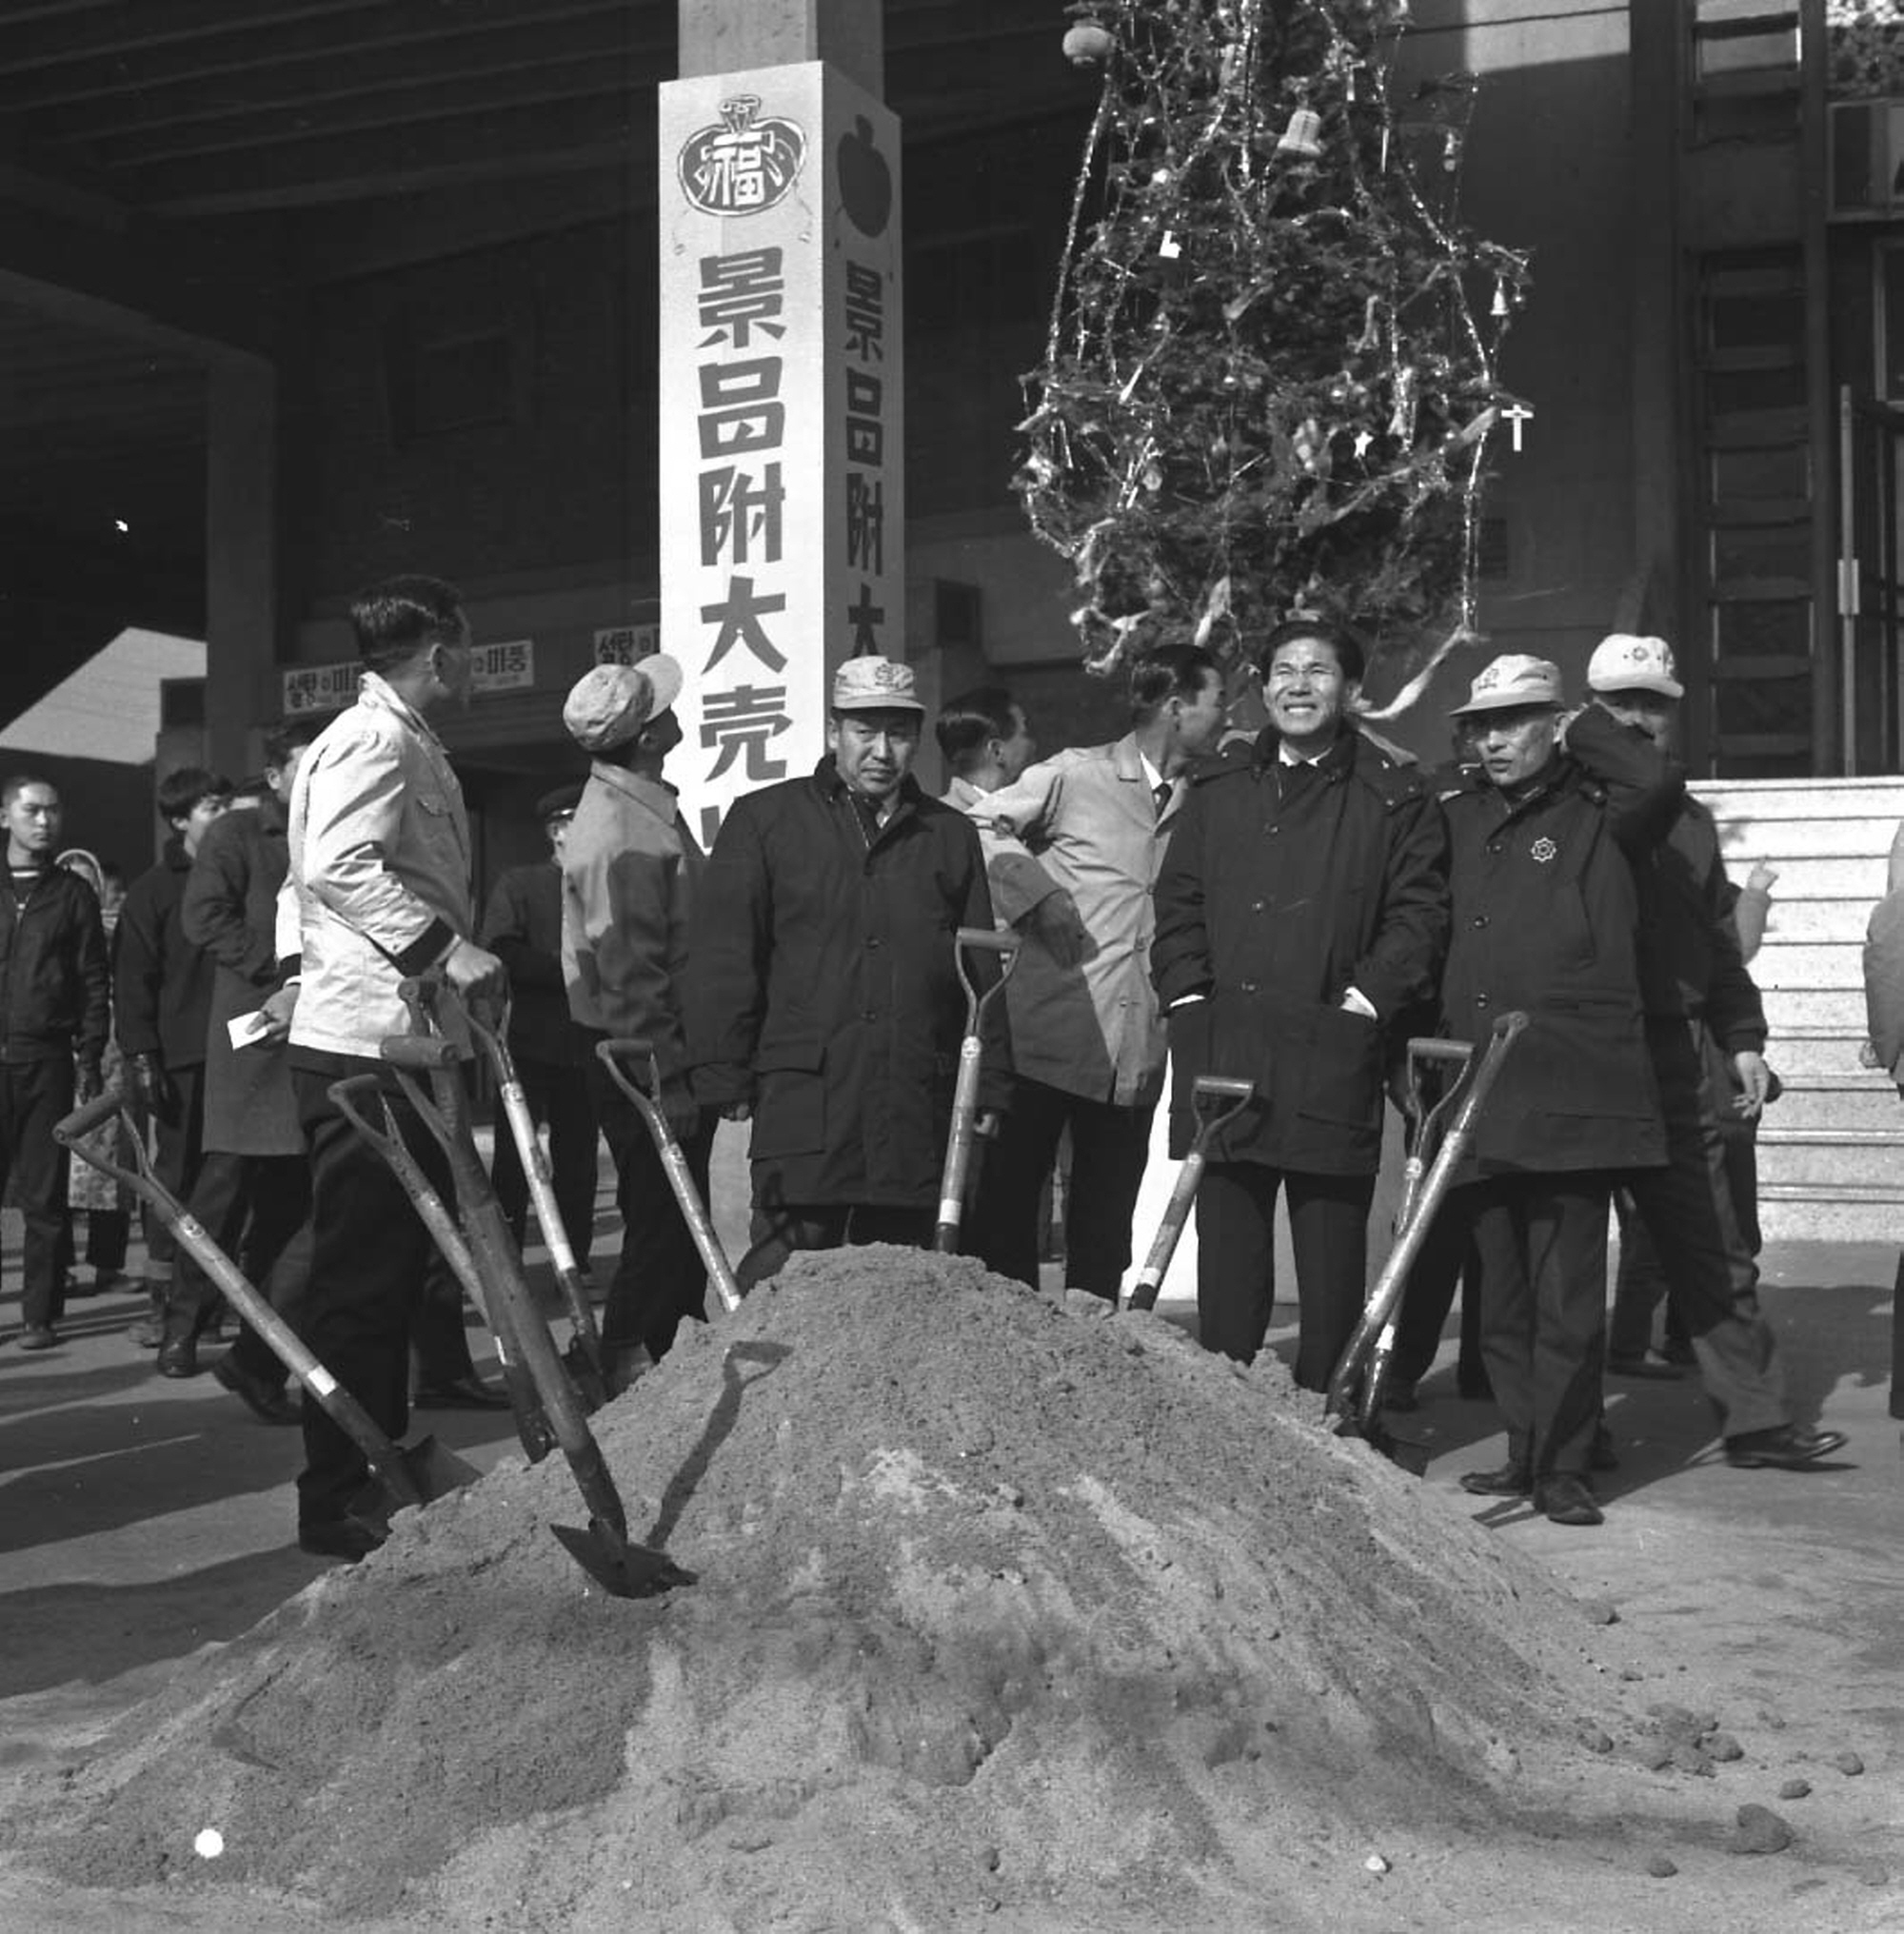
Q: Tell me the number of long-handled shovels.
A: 10